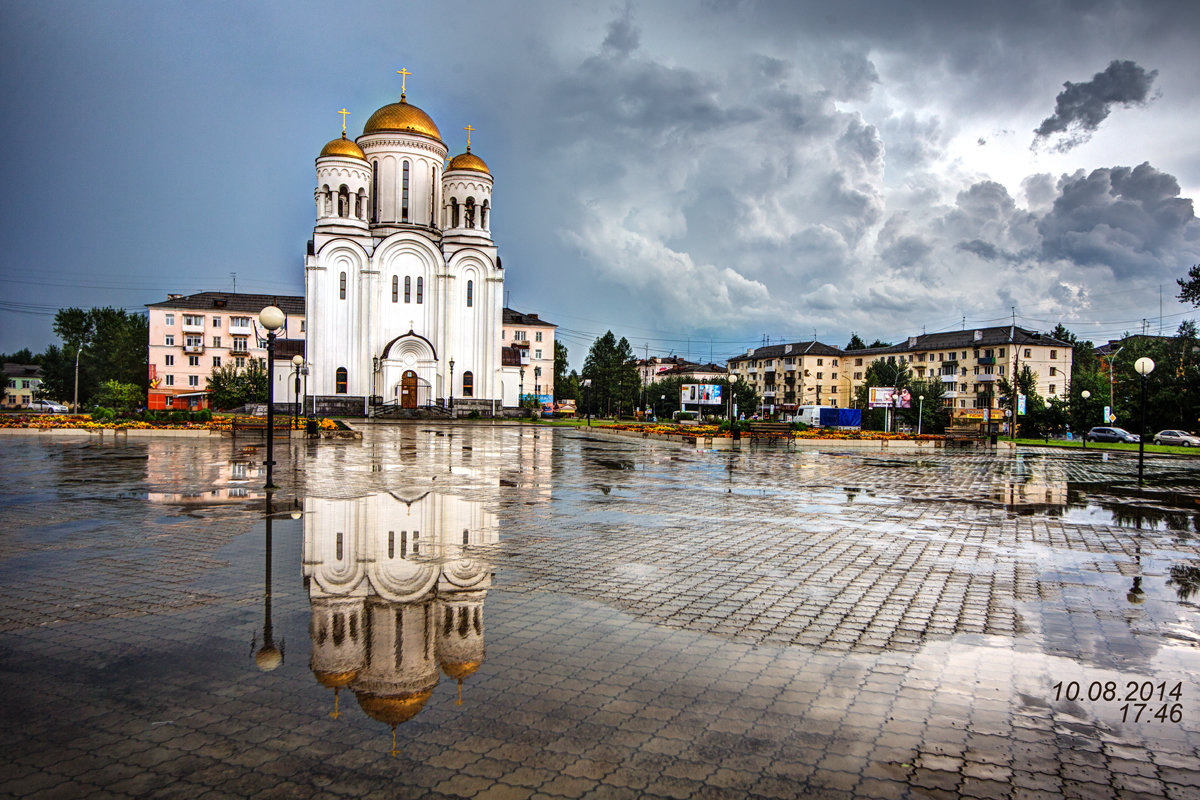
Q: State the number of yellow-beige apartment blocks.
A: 2